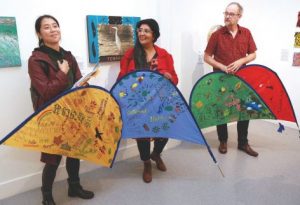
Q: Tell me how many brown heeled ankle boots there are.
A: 2